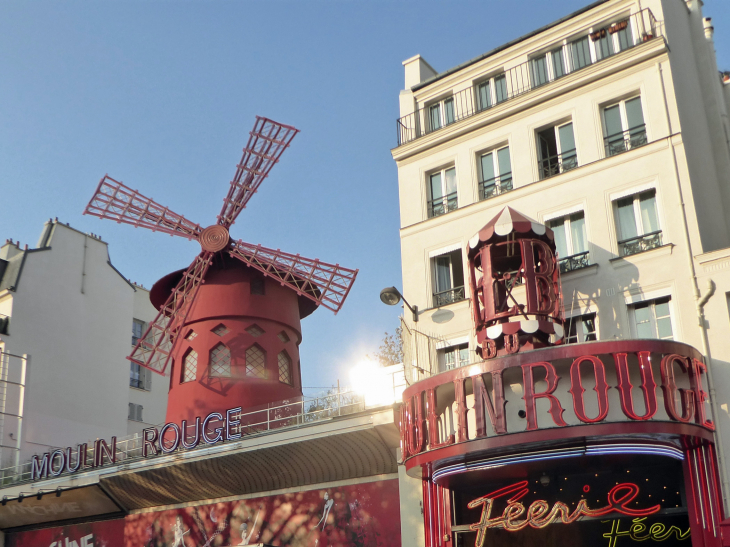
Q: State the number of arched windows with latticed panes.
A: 4